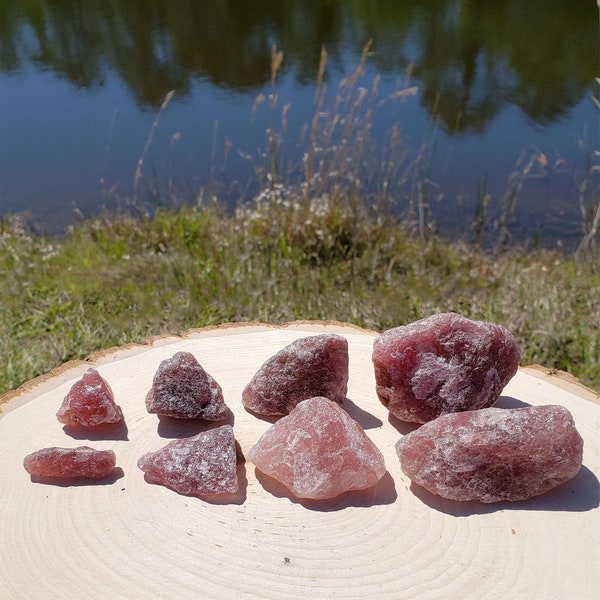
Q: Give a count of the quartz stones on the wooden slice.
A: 8